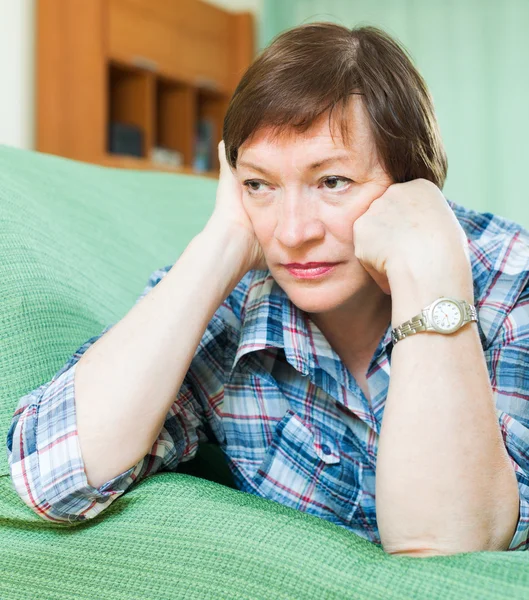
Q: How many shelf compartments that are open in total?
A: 3